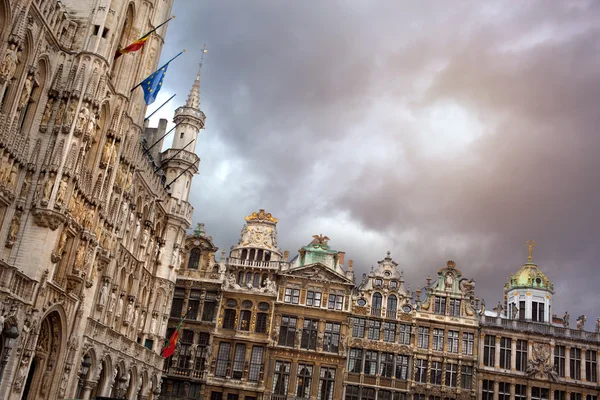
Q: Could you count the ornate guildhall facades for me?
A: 6